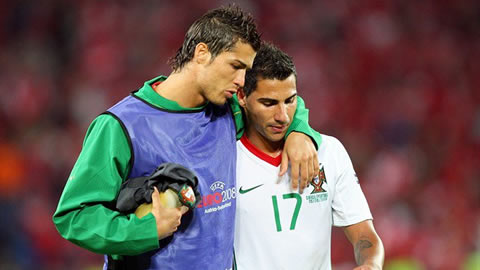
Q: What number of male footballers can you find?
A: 2